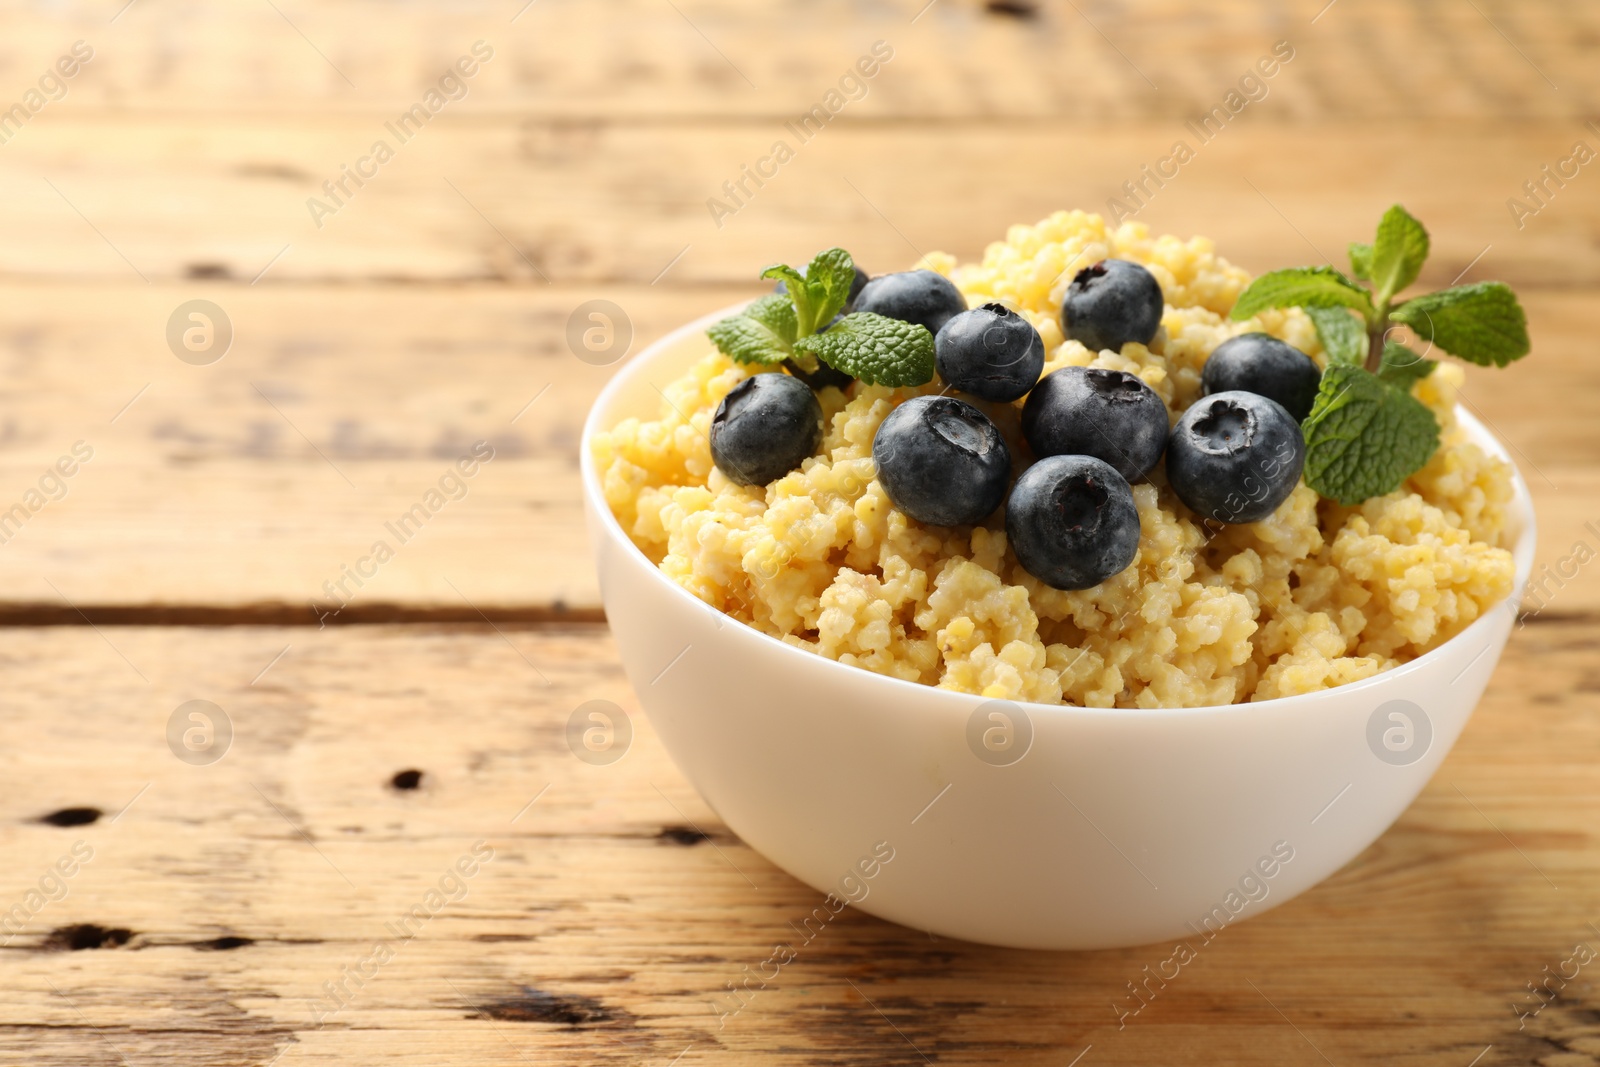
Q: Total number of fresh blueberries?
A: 11